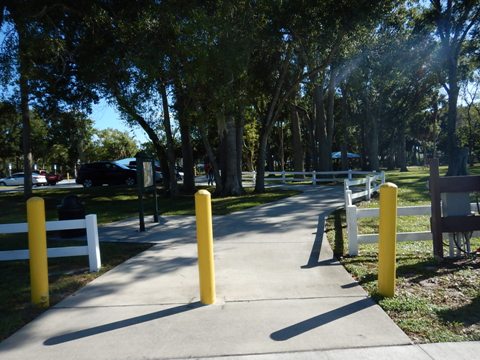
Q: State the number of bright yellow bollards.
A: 3